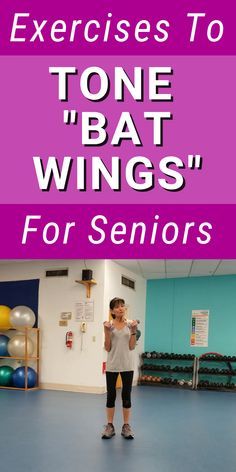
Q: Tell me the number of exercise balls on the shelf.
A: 6